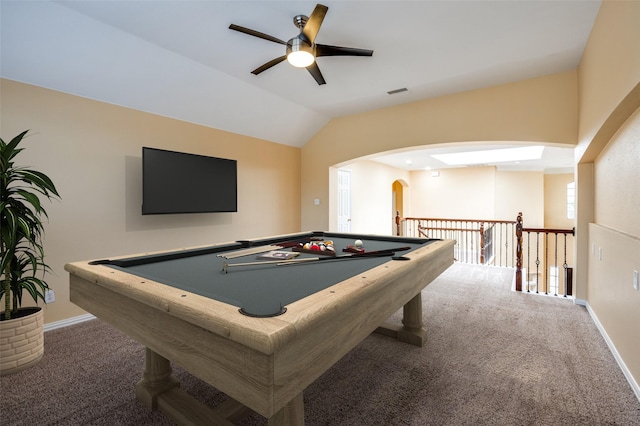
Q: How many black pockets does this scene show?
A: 6